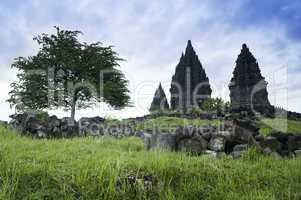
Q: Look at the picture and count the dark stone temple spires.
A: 3